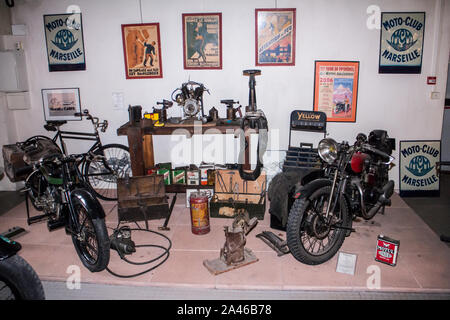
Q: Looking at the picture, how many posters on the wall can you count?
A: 8